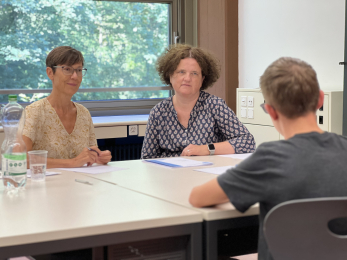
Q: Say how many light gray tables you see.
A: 2